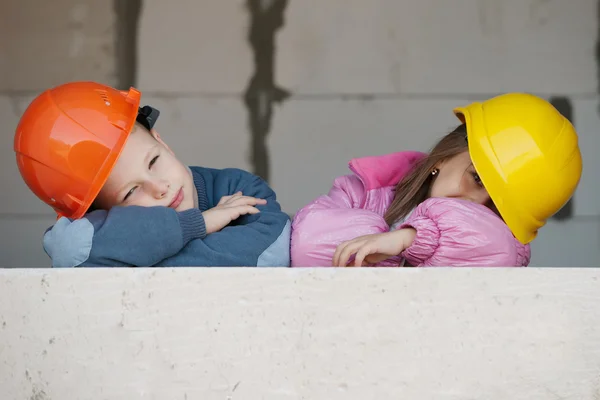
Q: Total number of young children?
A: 2